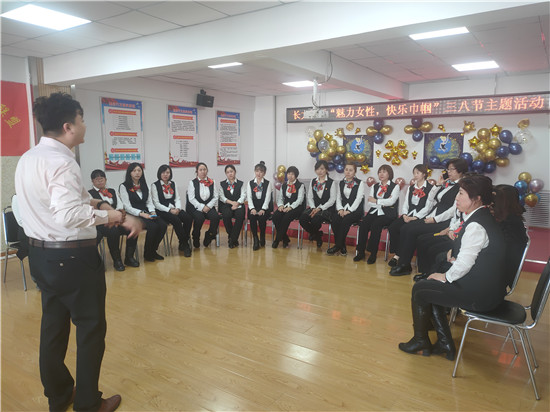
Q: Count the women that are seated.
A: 15